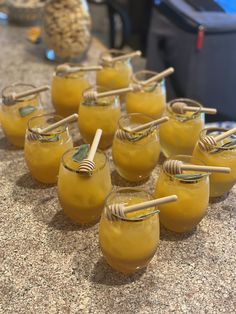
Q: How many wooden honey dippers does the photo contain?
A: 12